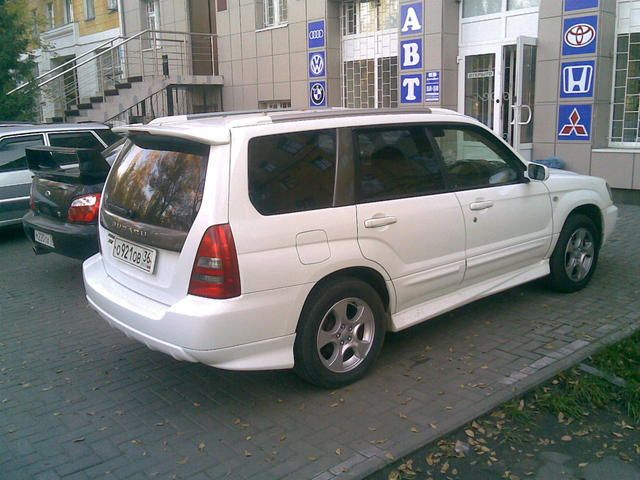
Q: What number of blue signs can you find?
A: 11